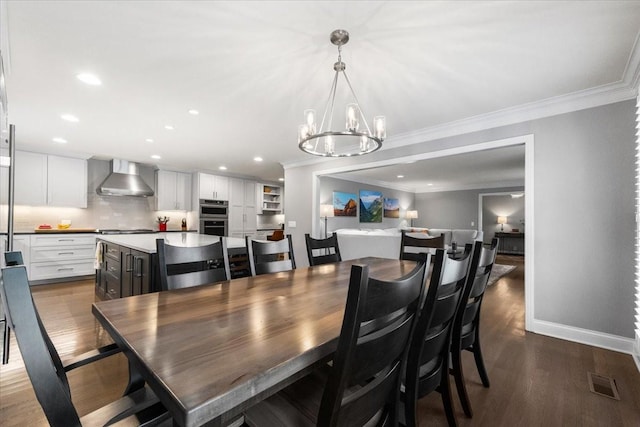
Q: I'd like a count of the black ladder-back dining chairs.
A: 8